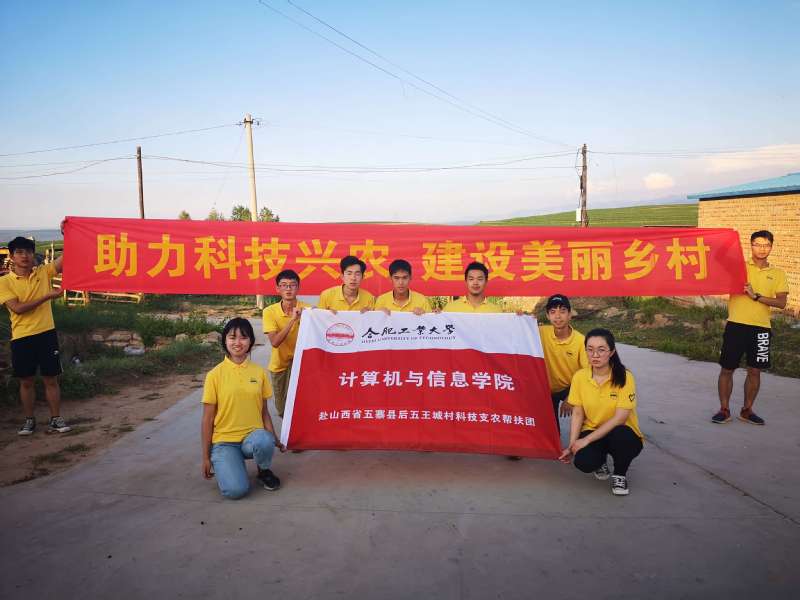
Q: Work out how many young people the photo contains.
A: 9